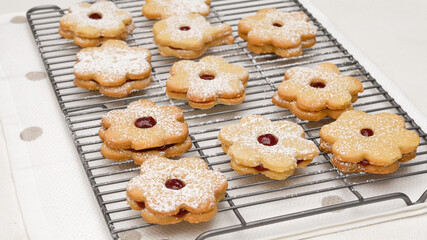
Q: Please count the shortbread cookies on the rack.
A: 11